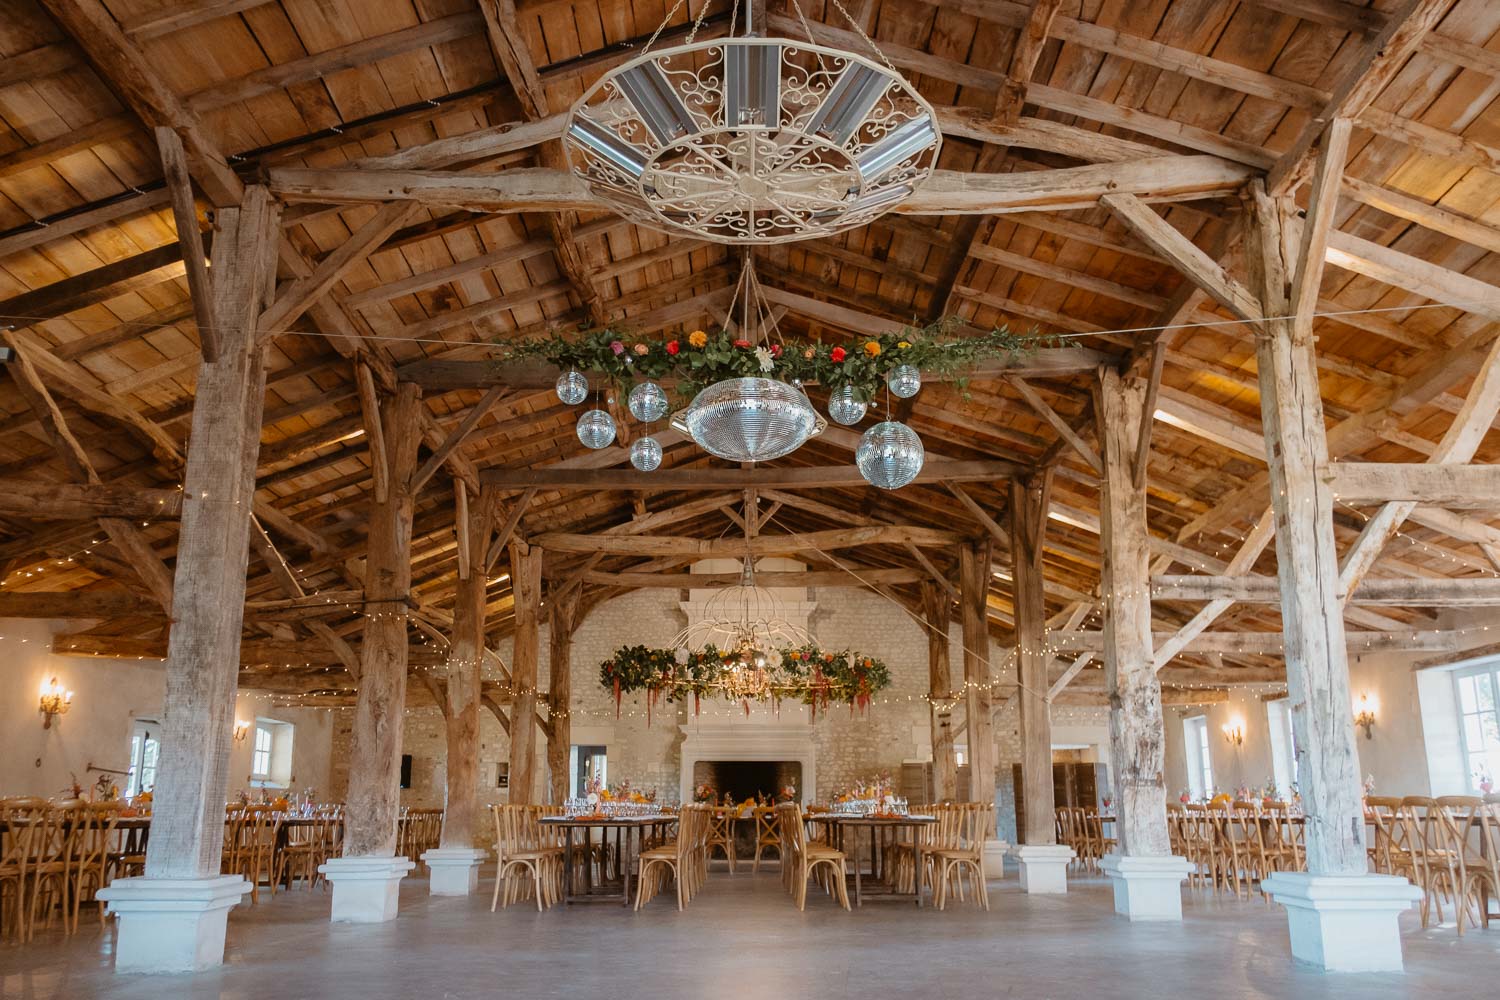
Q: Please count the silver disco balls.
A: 8